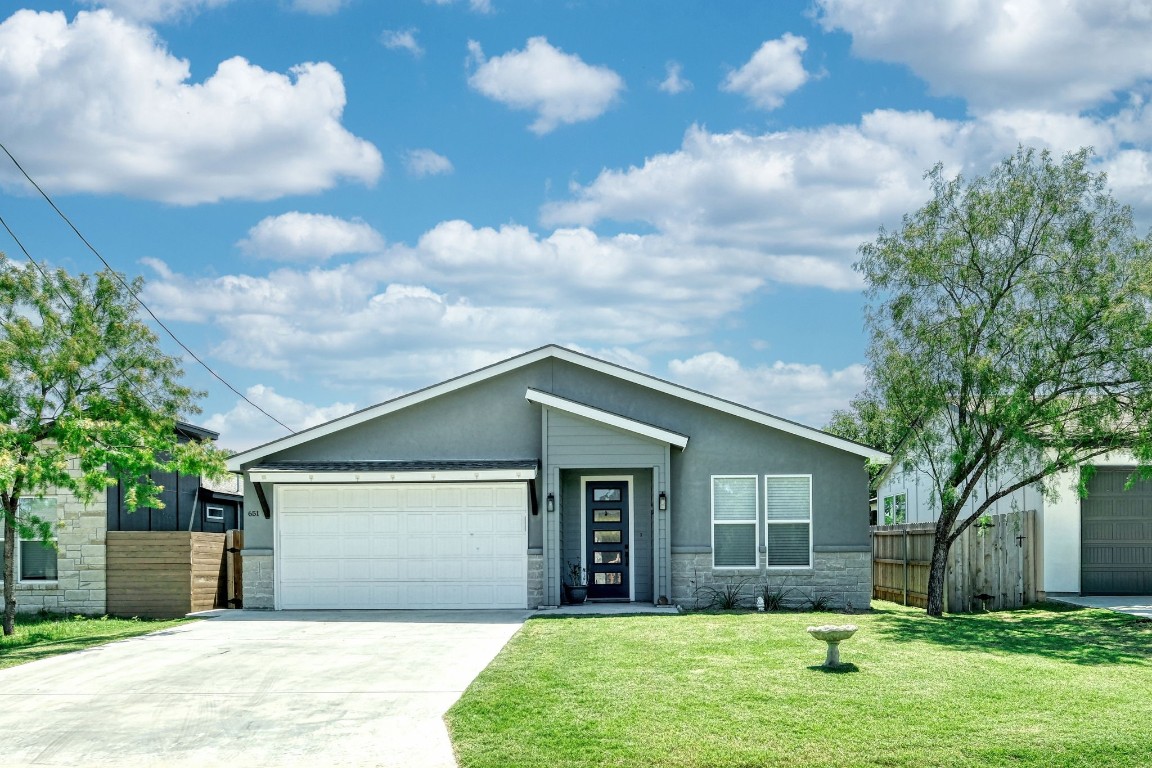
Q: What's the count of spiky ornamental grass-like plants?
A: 3